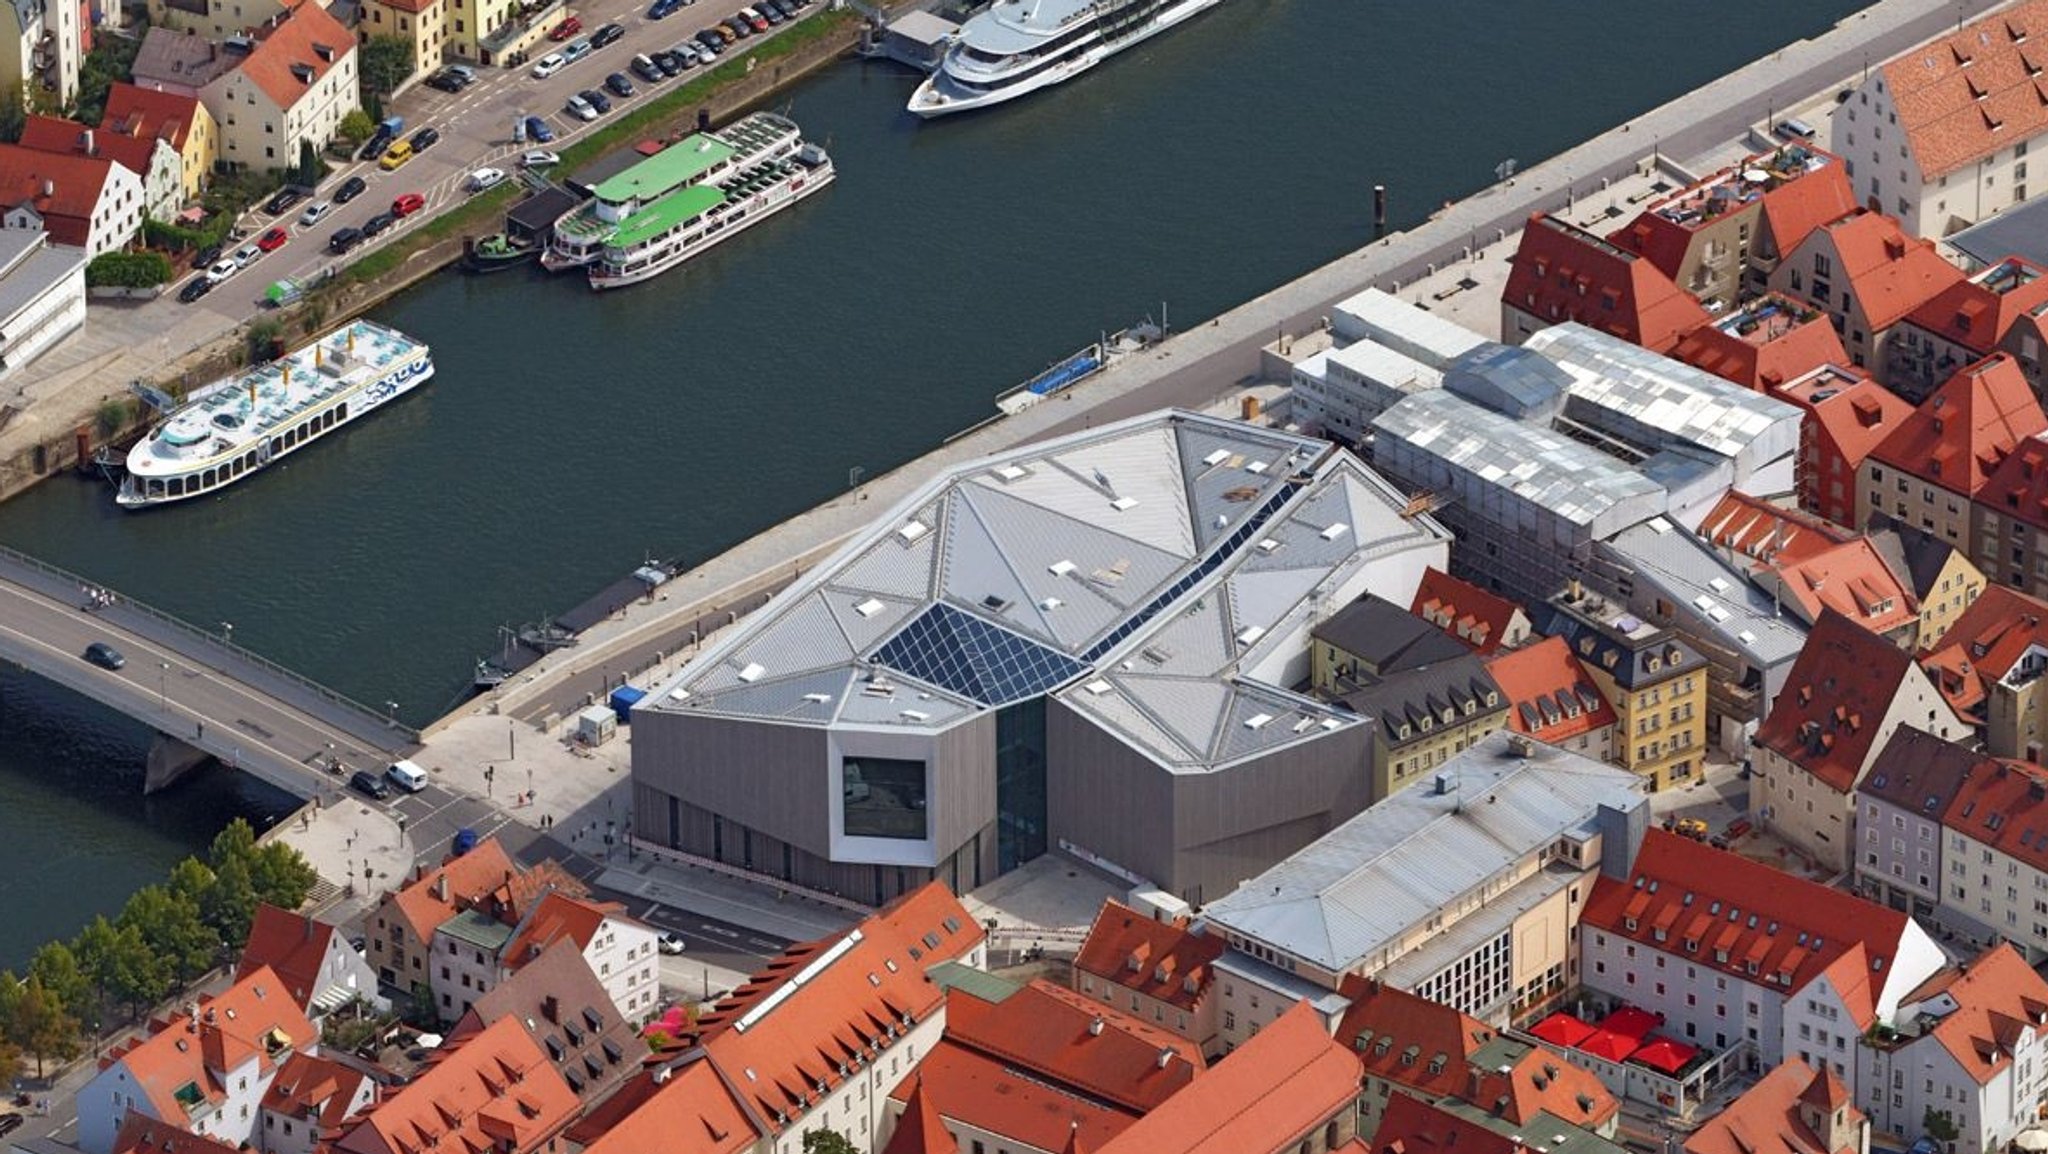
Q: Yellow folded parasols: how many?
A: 4